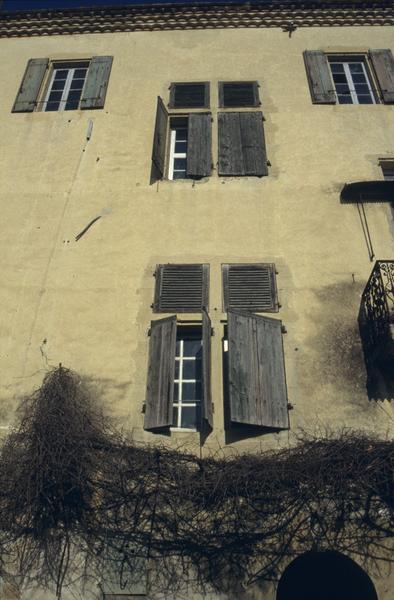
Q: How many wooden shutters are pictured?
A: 14